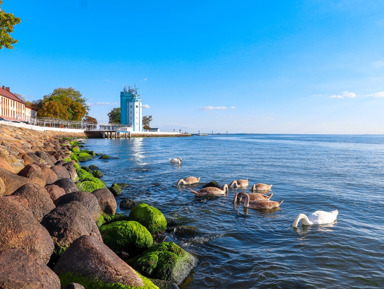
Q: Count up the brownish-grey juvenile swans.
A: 6